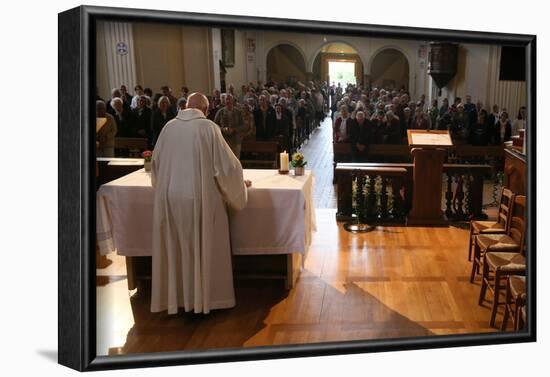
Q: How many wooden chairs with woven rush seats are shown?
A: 4